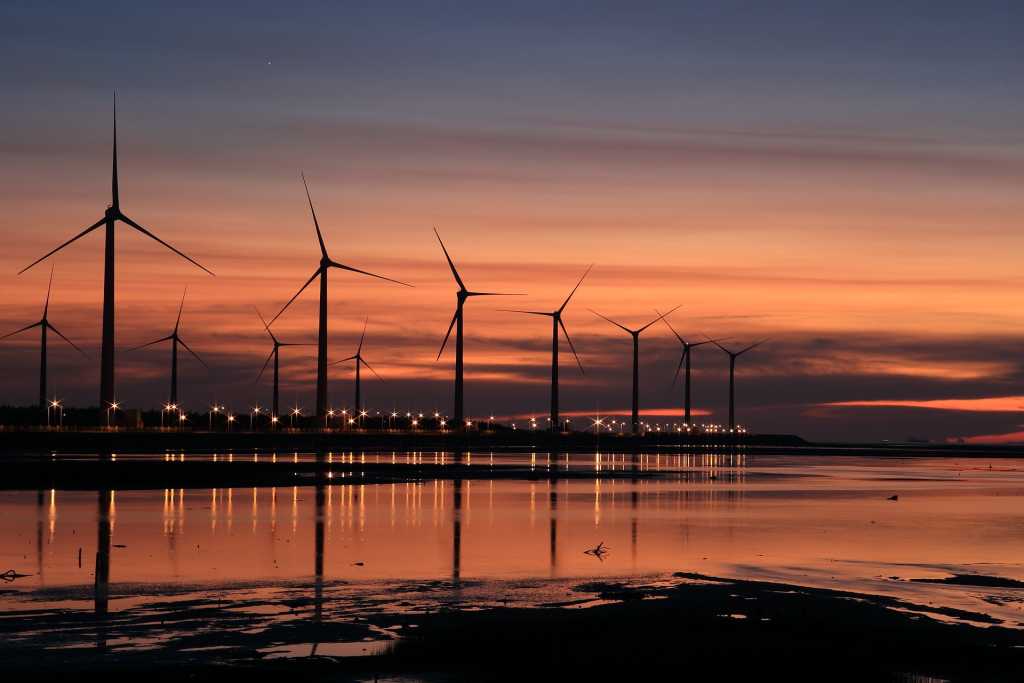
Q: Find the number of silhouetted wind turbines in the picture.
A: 11